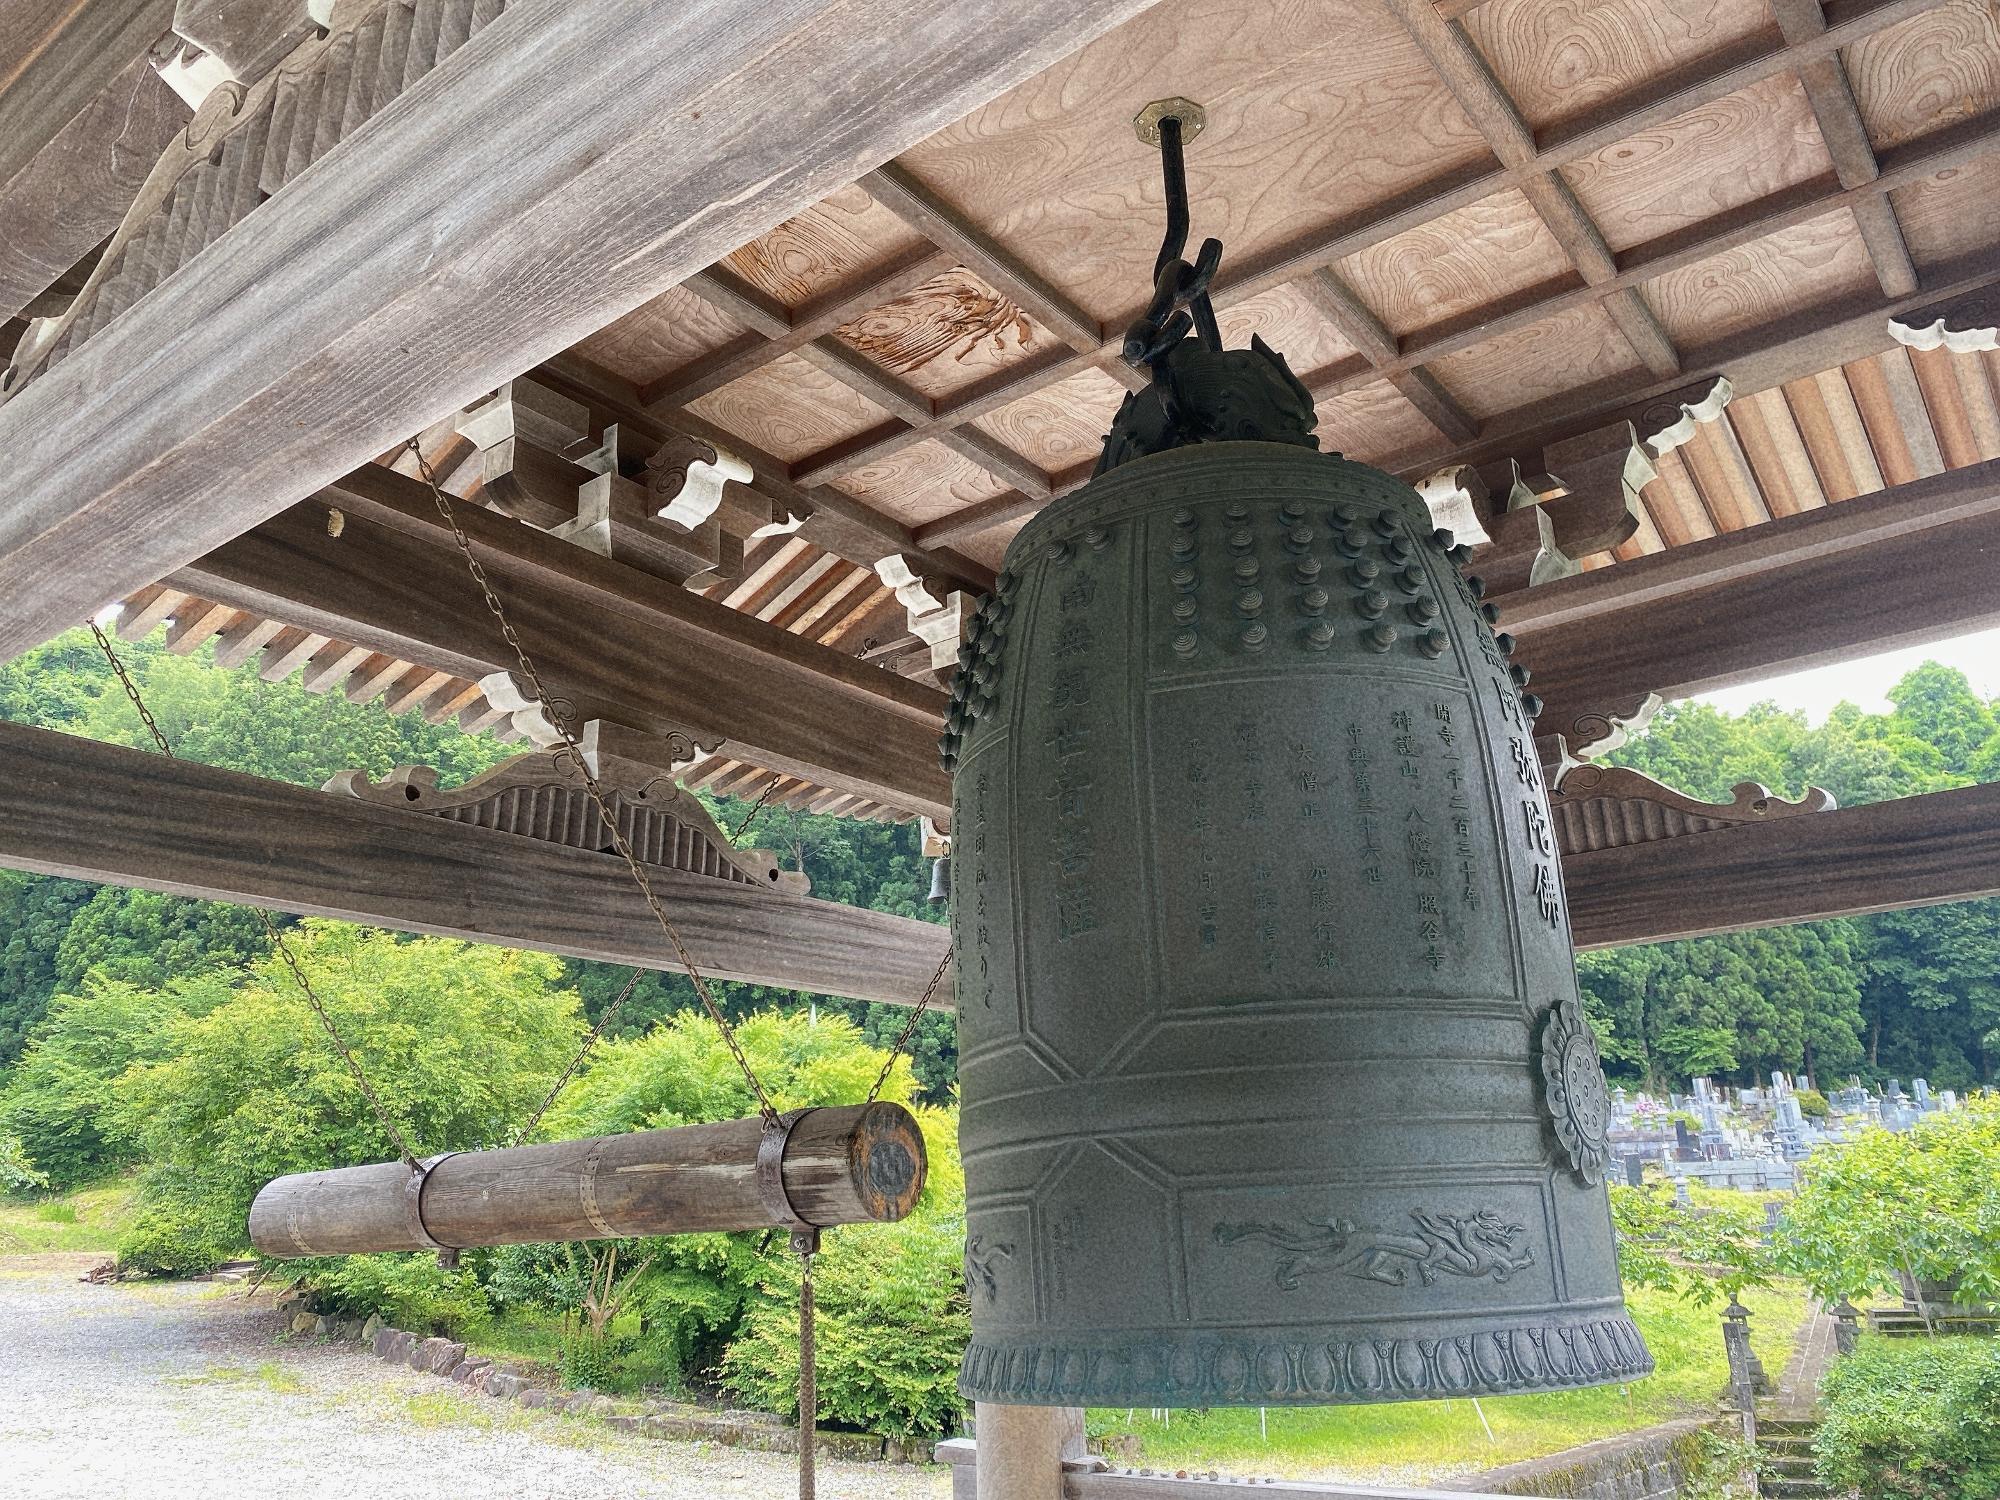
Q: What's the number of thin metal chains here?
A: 4